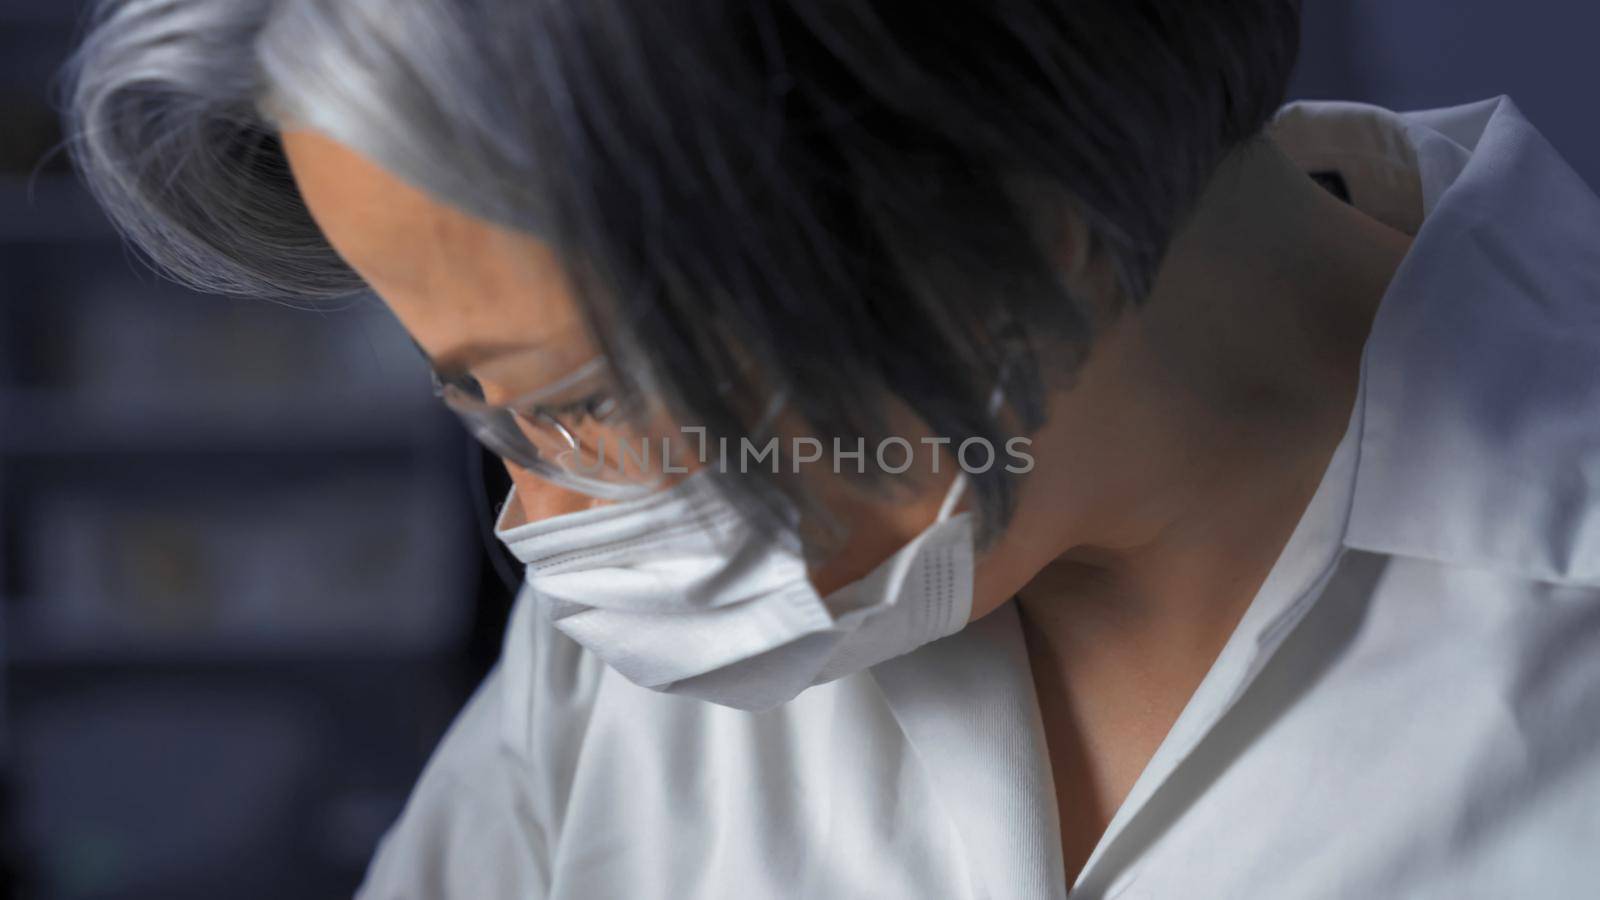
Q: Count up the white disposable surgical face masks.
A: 1